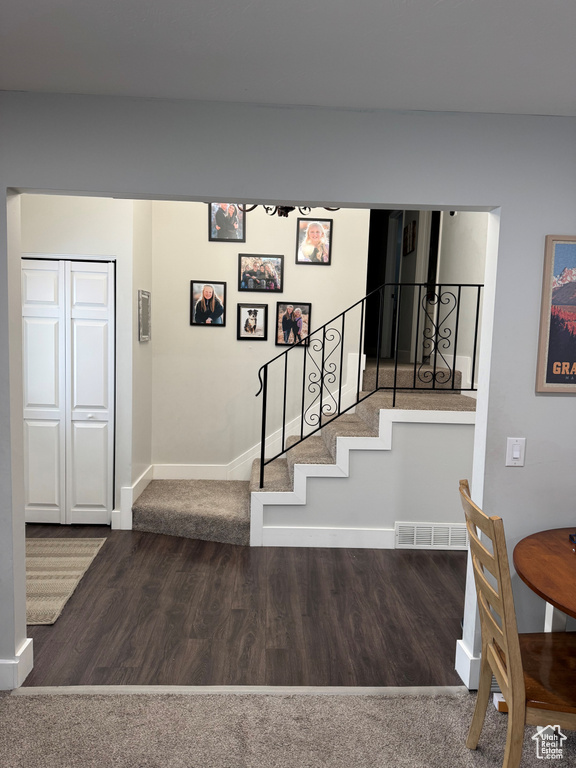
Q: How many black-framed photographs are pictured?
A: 6